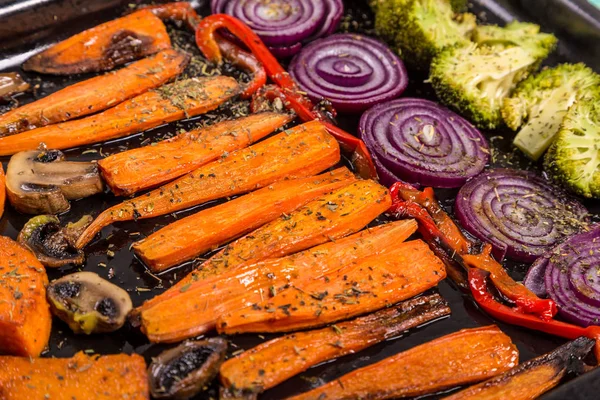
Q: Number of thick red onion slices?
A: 5